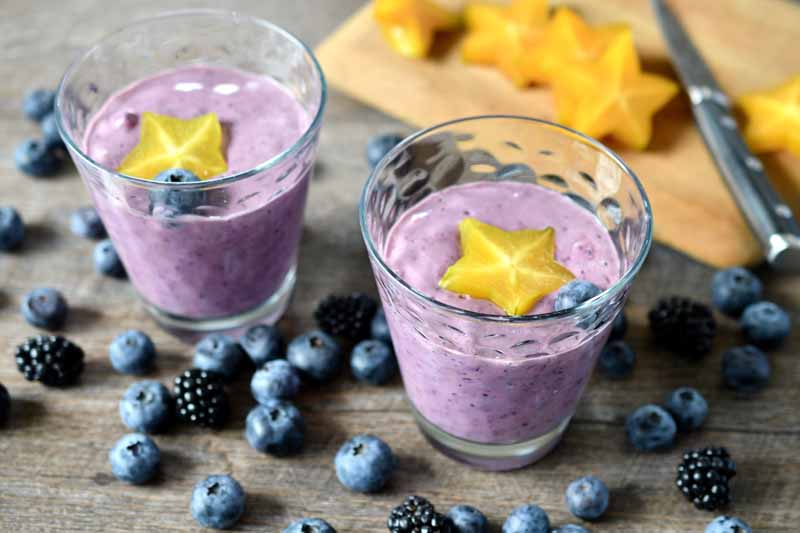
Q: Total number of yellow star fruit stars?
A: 7